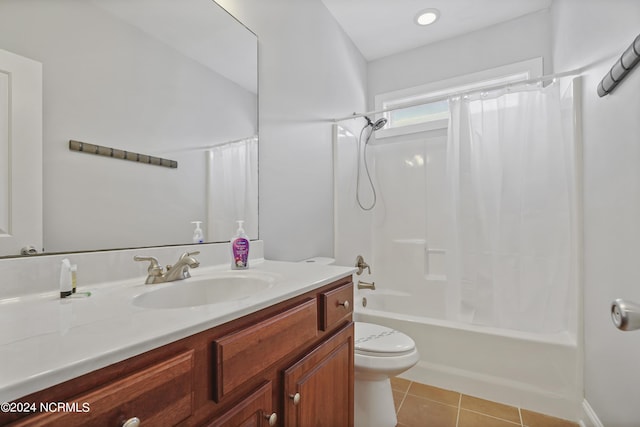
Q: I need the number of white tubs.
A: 1